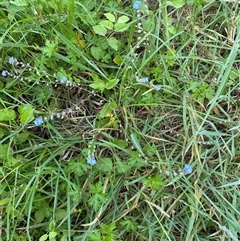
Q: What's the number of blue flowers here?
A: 9